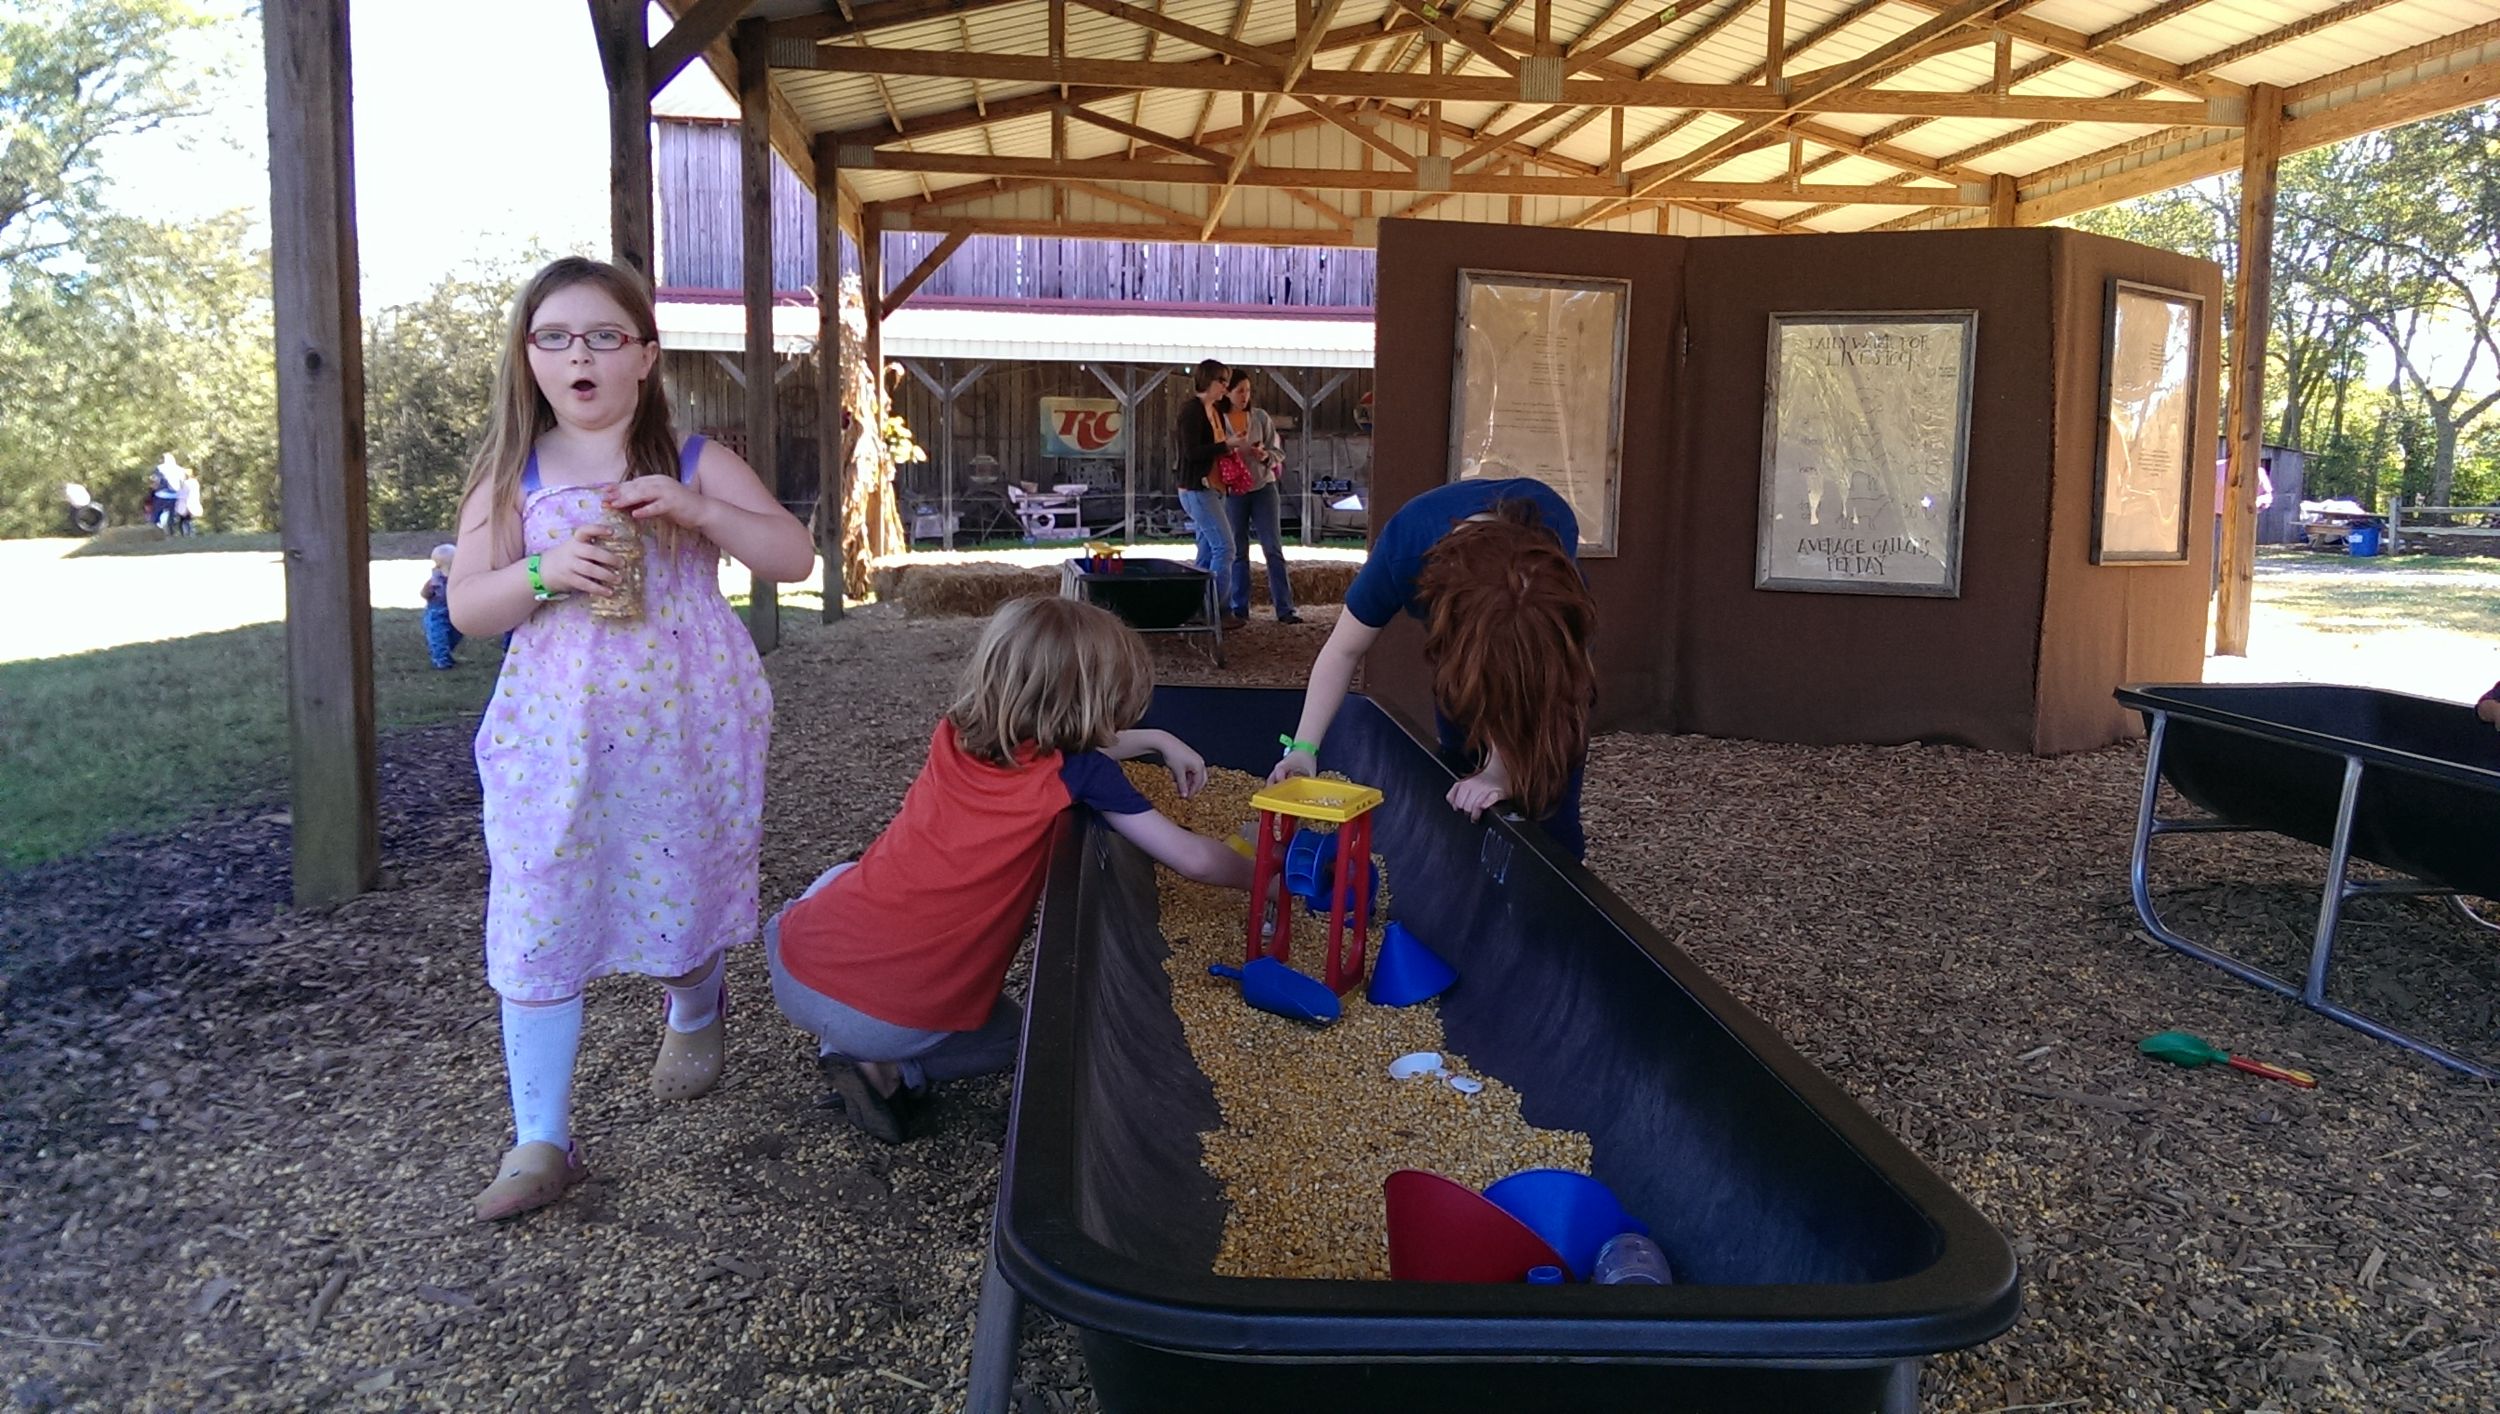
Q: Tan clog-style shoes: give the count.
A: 2